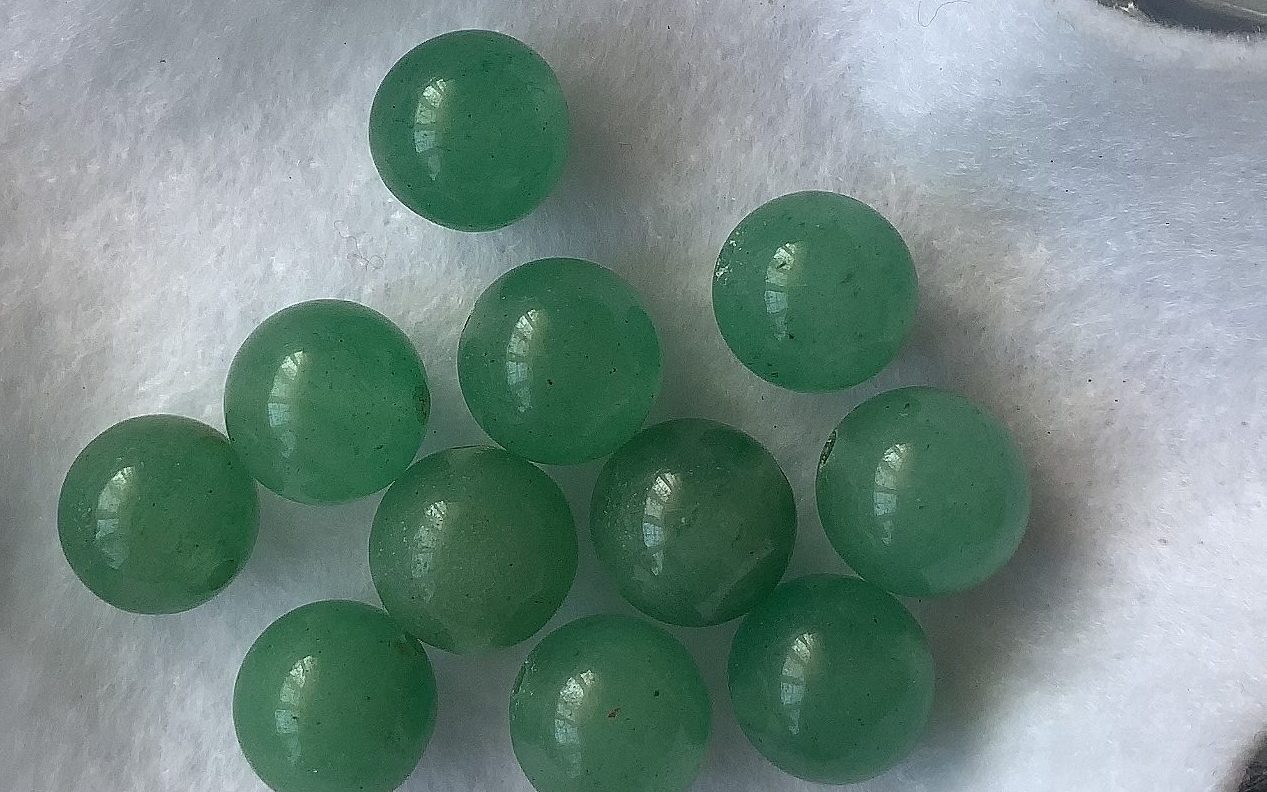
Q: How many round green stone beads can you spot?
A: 11